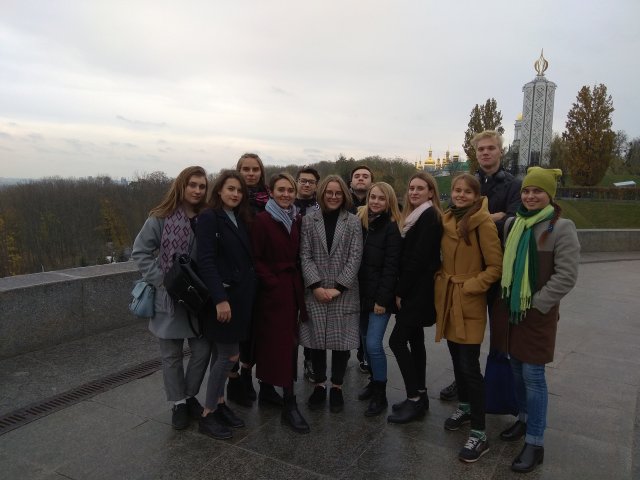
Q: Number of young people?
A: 12